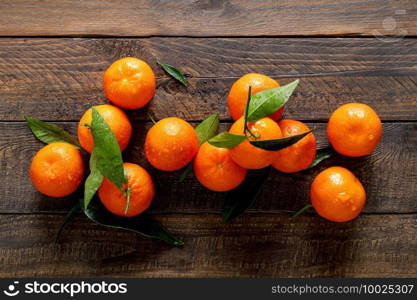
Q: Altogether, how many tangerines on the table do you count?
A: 11